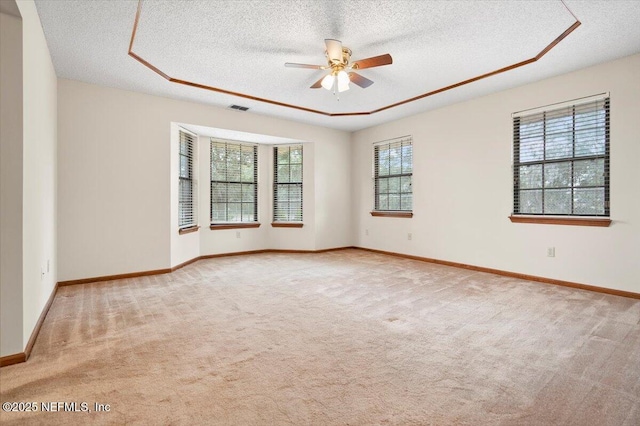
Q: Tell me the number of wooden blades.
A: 5